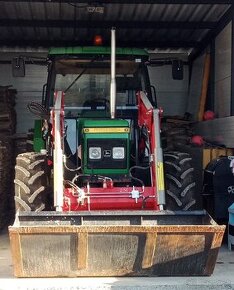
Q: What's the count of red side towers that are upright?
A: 2